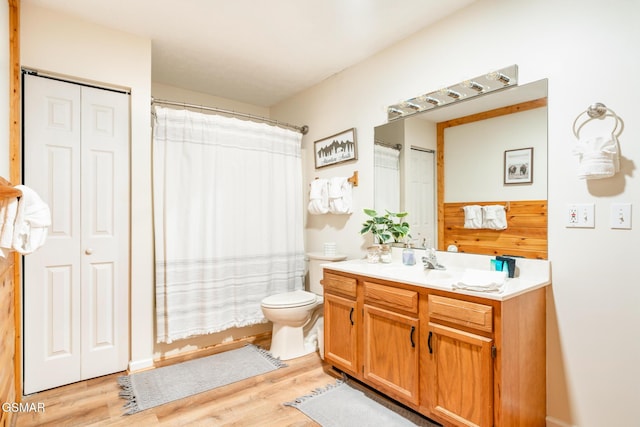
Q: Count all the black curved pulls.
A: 3